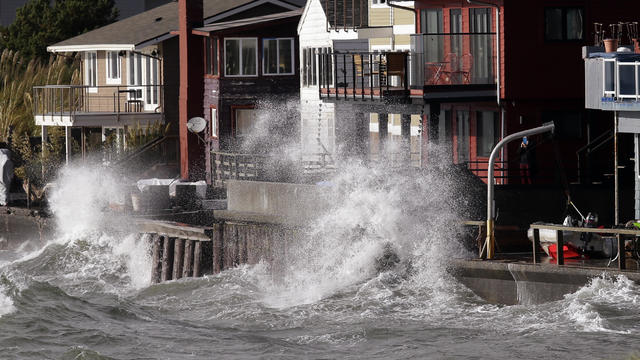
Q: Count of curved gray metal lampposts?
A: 1